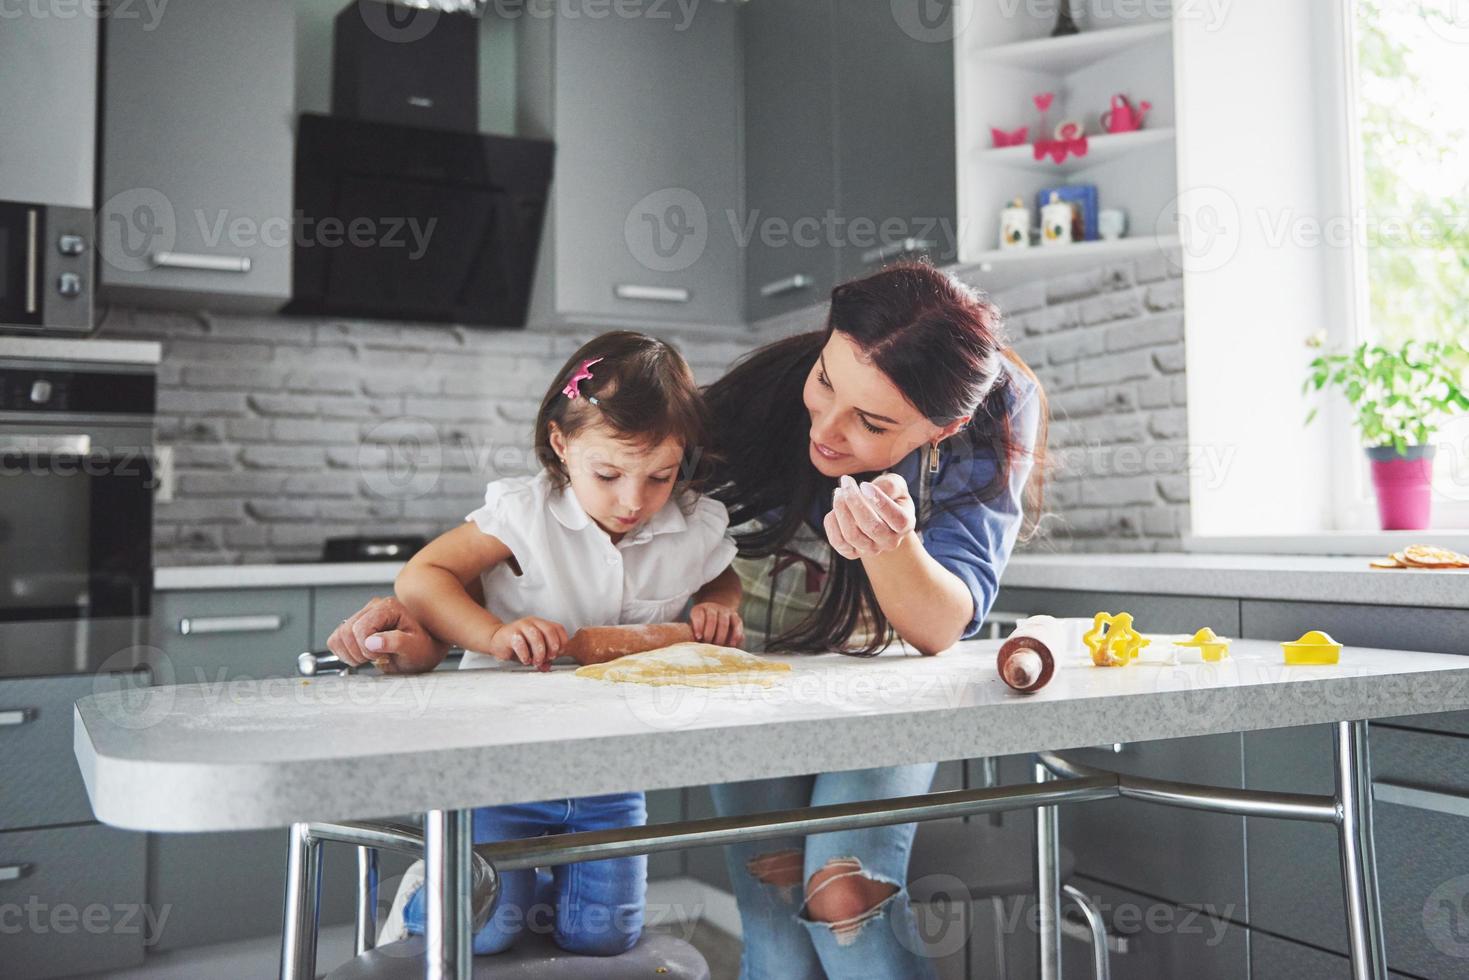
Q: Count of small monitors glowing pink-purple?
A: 0